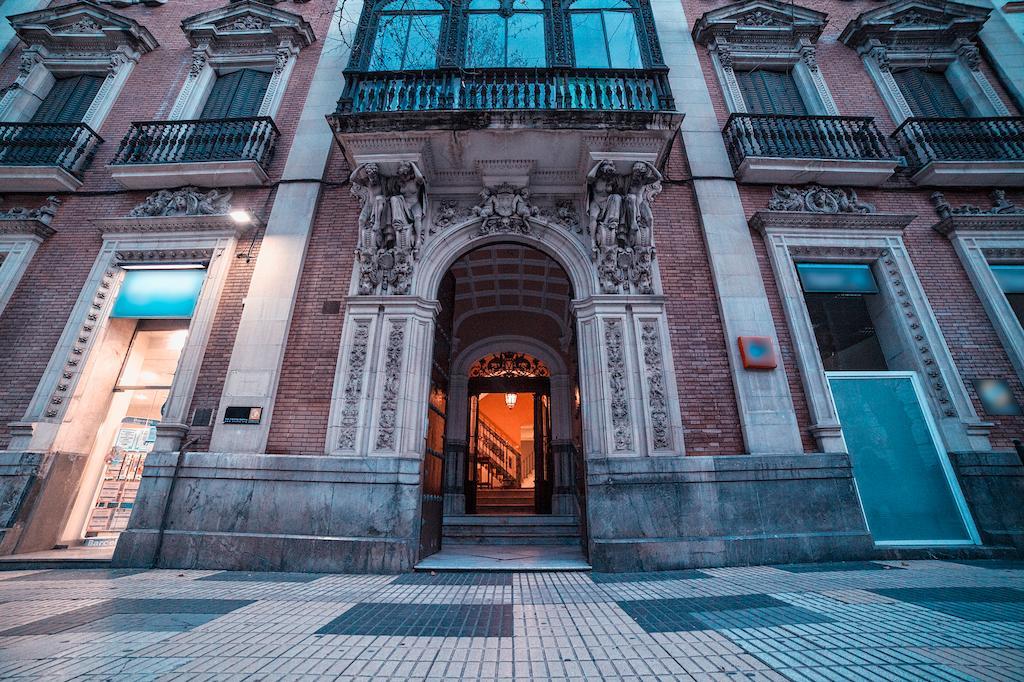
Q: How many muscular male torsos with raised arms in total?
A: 4